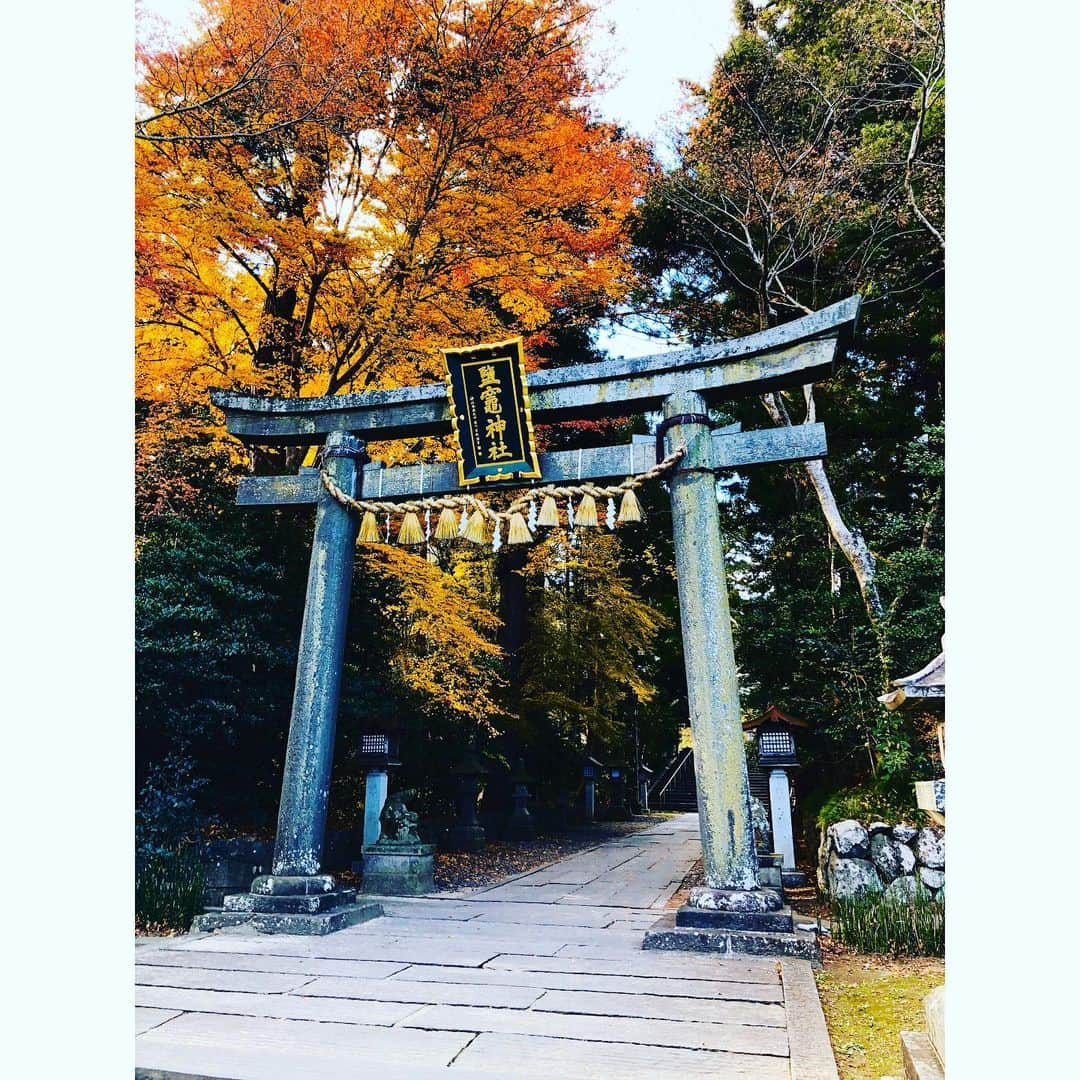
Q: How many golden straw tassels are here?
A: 8